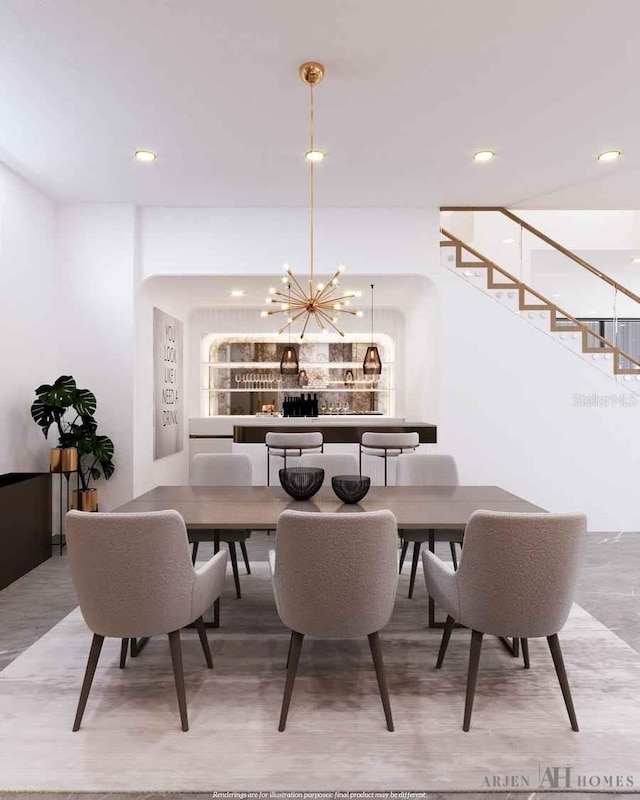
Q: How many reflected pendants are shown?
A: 2